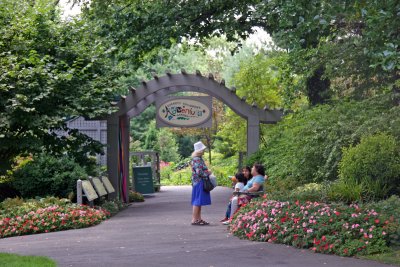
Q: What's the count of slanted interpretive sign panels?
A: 3